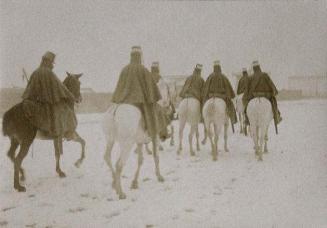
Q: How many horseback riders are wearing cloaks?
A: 7